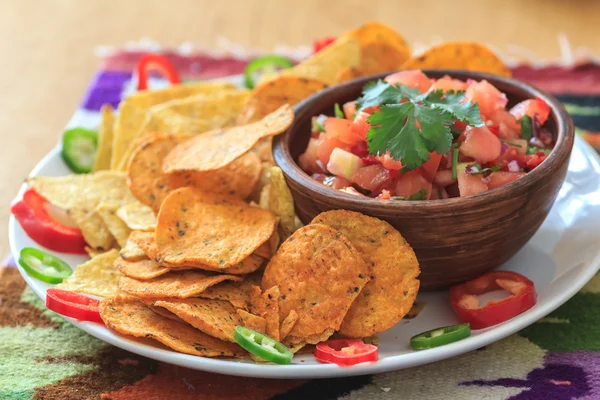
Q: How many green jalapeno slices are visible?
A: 5